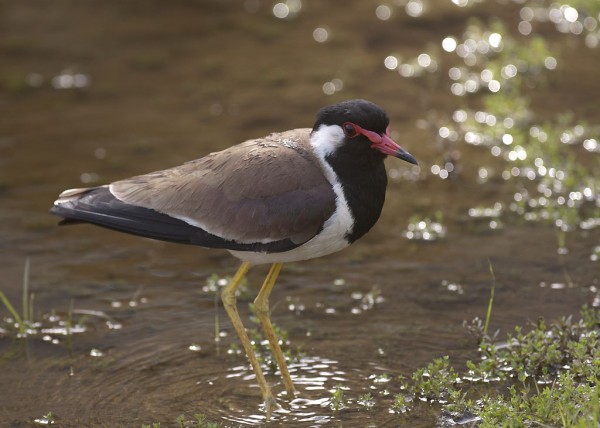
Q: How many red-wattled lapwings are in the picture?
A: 1